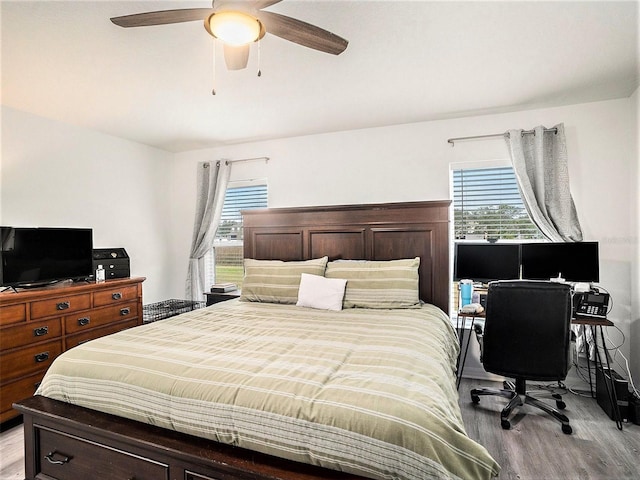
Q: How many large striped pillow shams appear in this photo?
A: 2